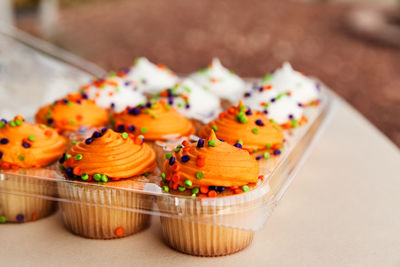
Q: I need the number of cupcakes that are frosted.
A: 12